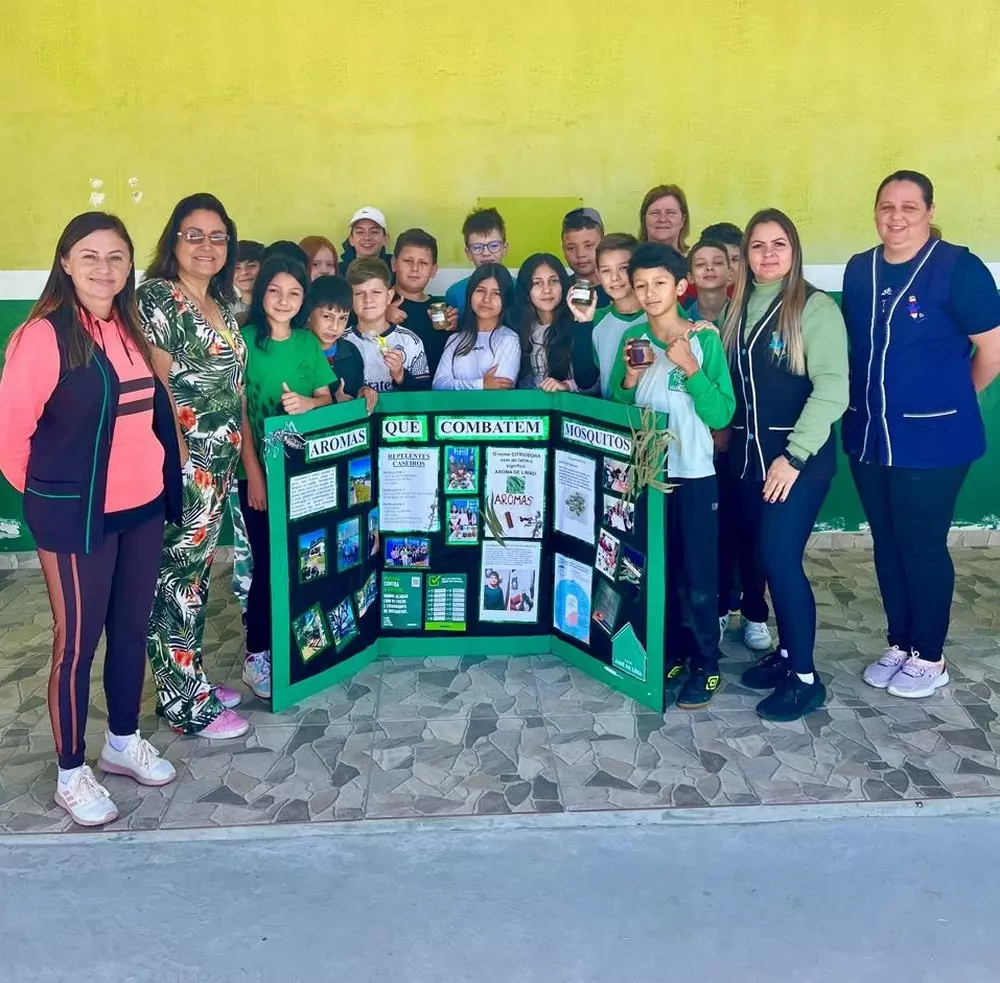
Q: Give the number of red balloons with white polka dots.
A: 0